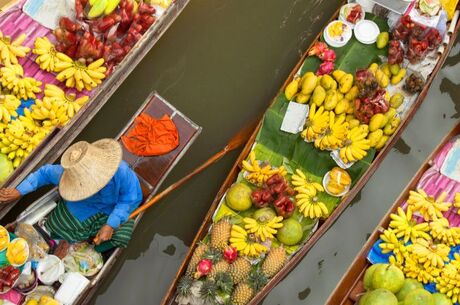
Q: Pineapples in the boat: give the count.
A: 6